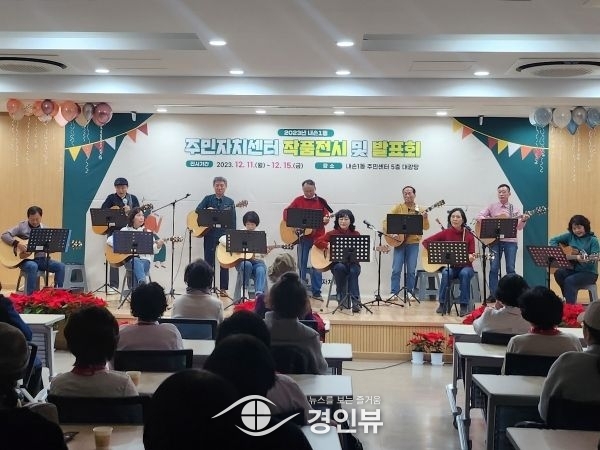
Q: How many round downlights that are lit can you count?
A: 10